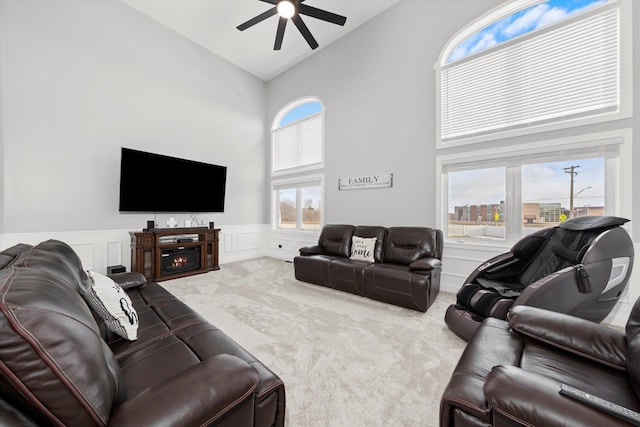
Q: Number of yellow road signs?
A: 2